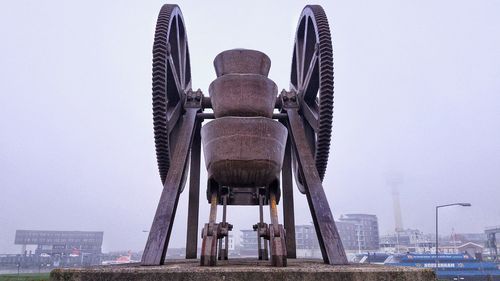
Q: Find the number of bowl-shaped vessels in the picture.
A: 3